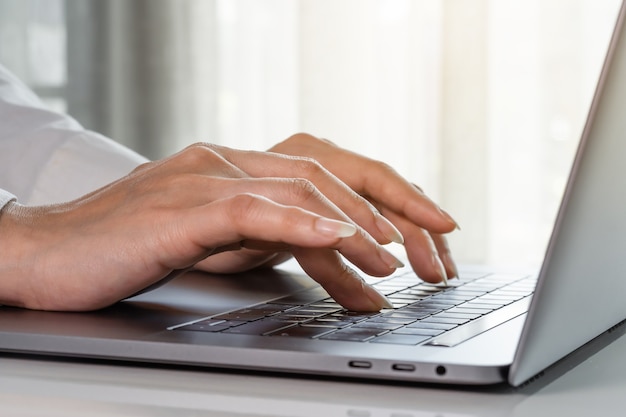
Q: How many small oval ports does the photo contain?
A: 2